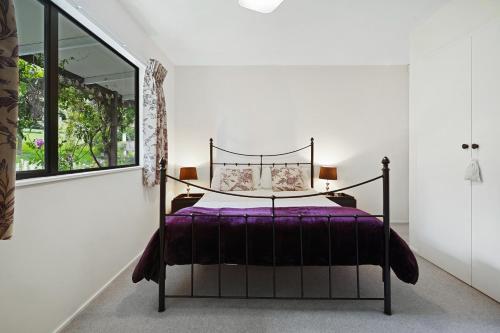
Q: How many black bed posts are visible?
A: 4